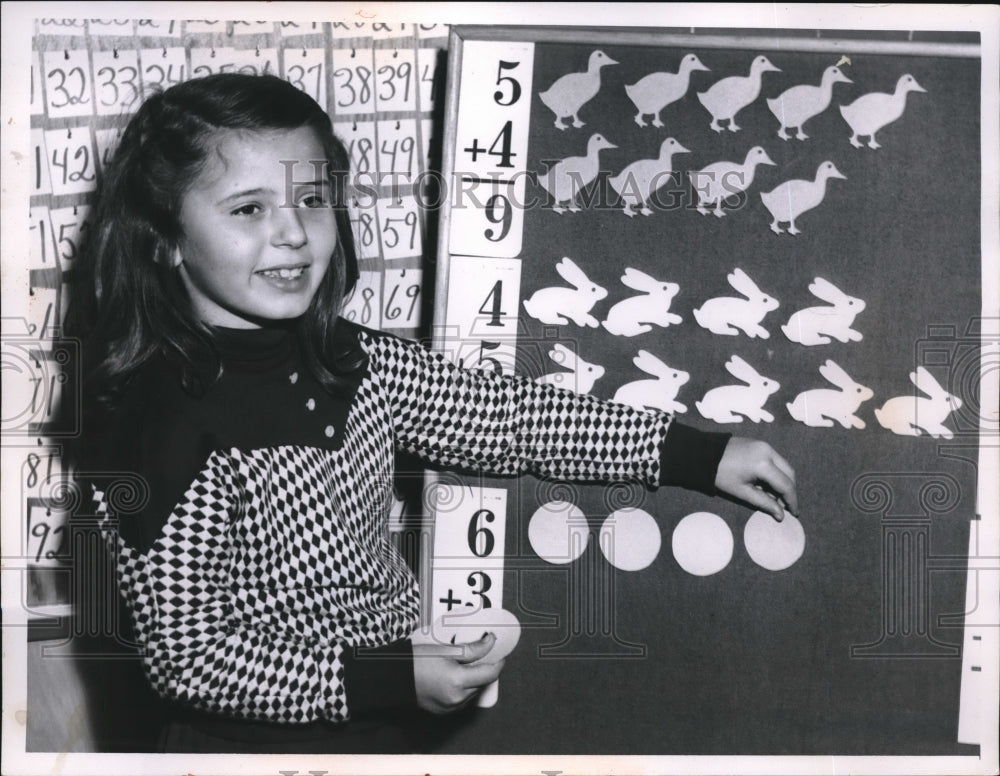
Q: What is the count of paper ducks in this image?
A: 9